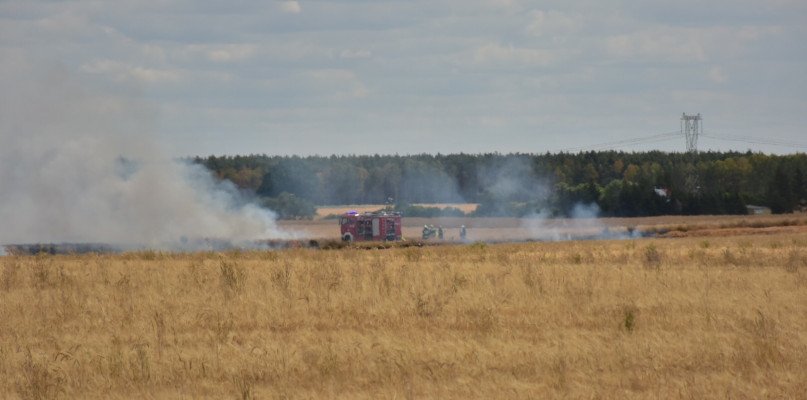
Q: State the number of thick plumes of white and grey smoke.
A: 1